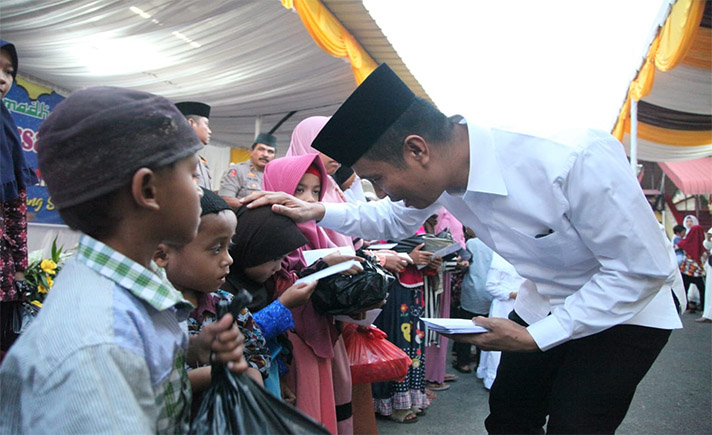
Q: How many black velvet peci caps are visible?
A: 3